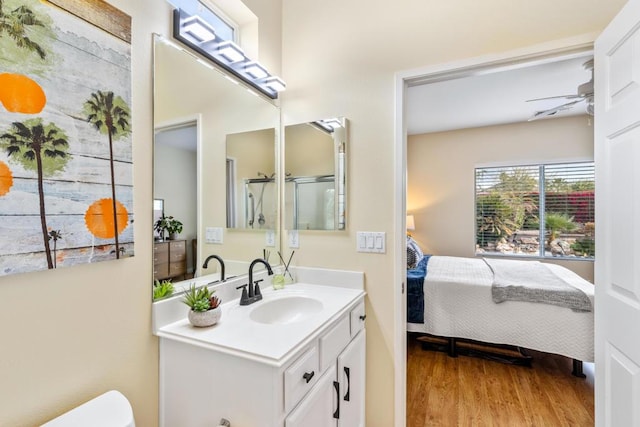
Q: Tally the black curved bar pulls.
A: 2